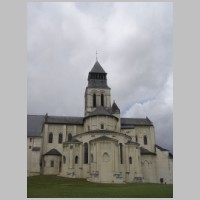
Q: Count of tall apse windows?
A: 2